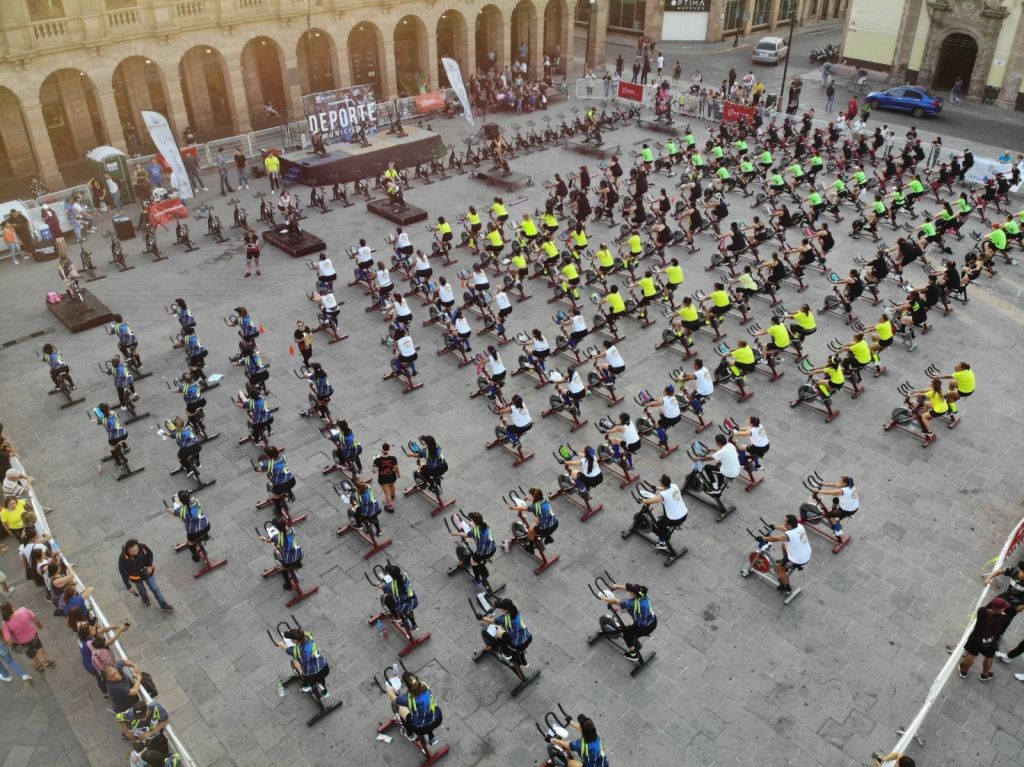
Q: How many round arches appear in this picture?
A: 13